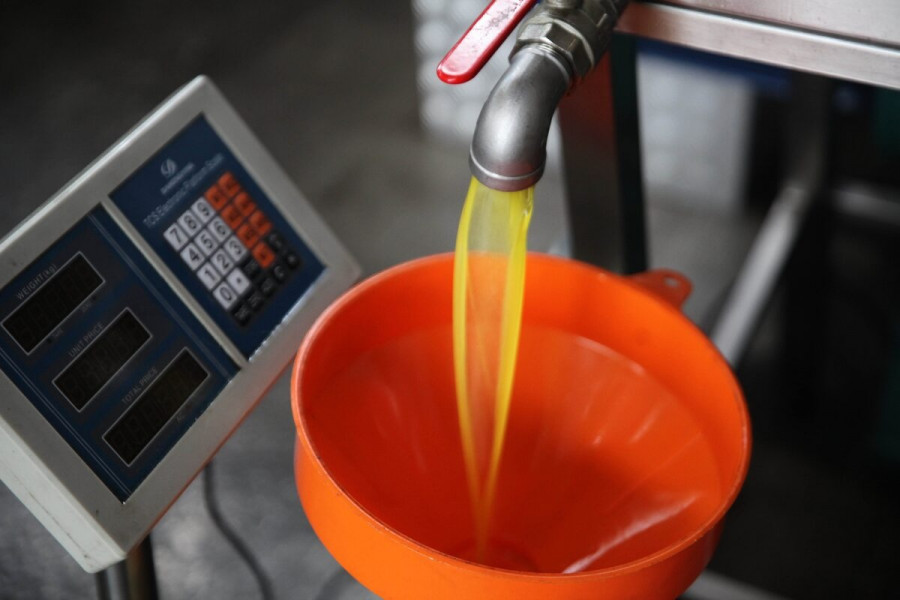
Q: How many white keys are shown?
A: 11